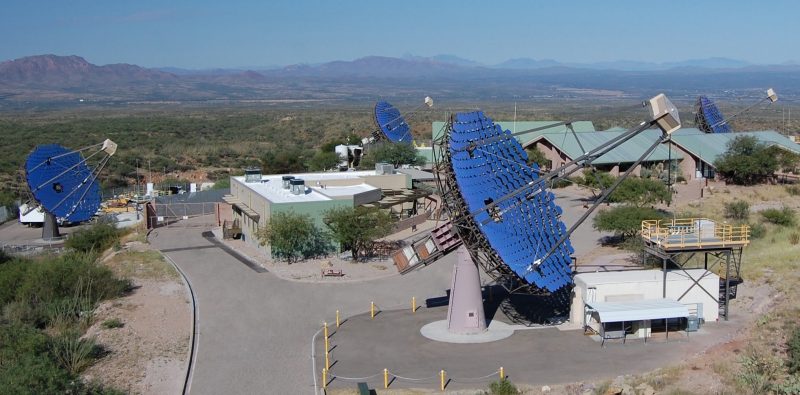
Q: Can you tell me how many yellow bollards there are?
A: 10